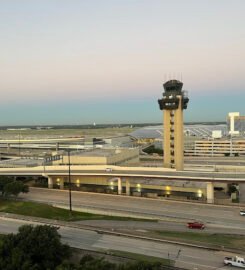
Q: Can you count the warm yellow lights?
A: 6